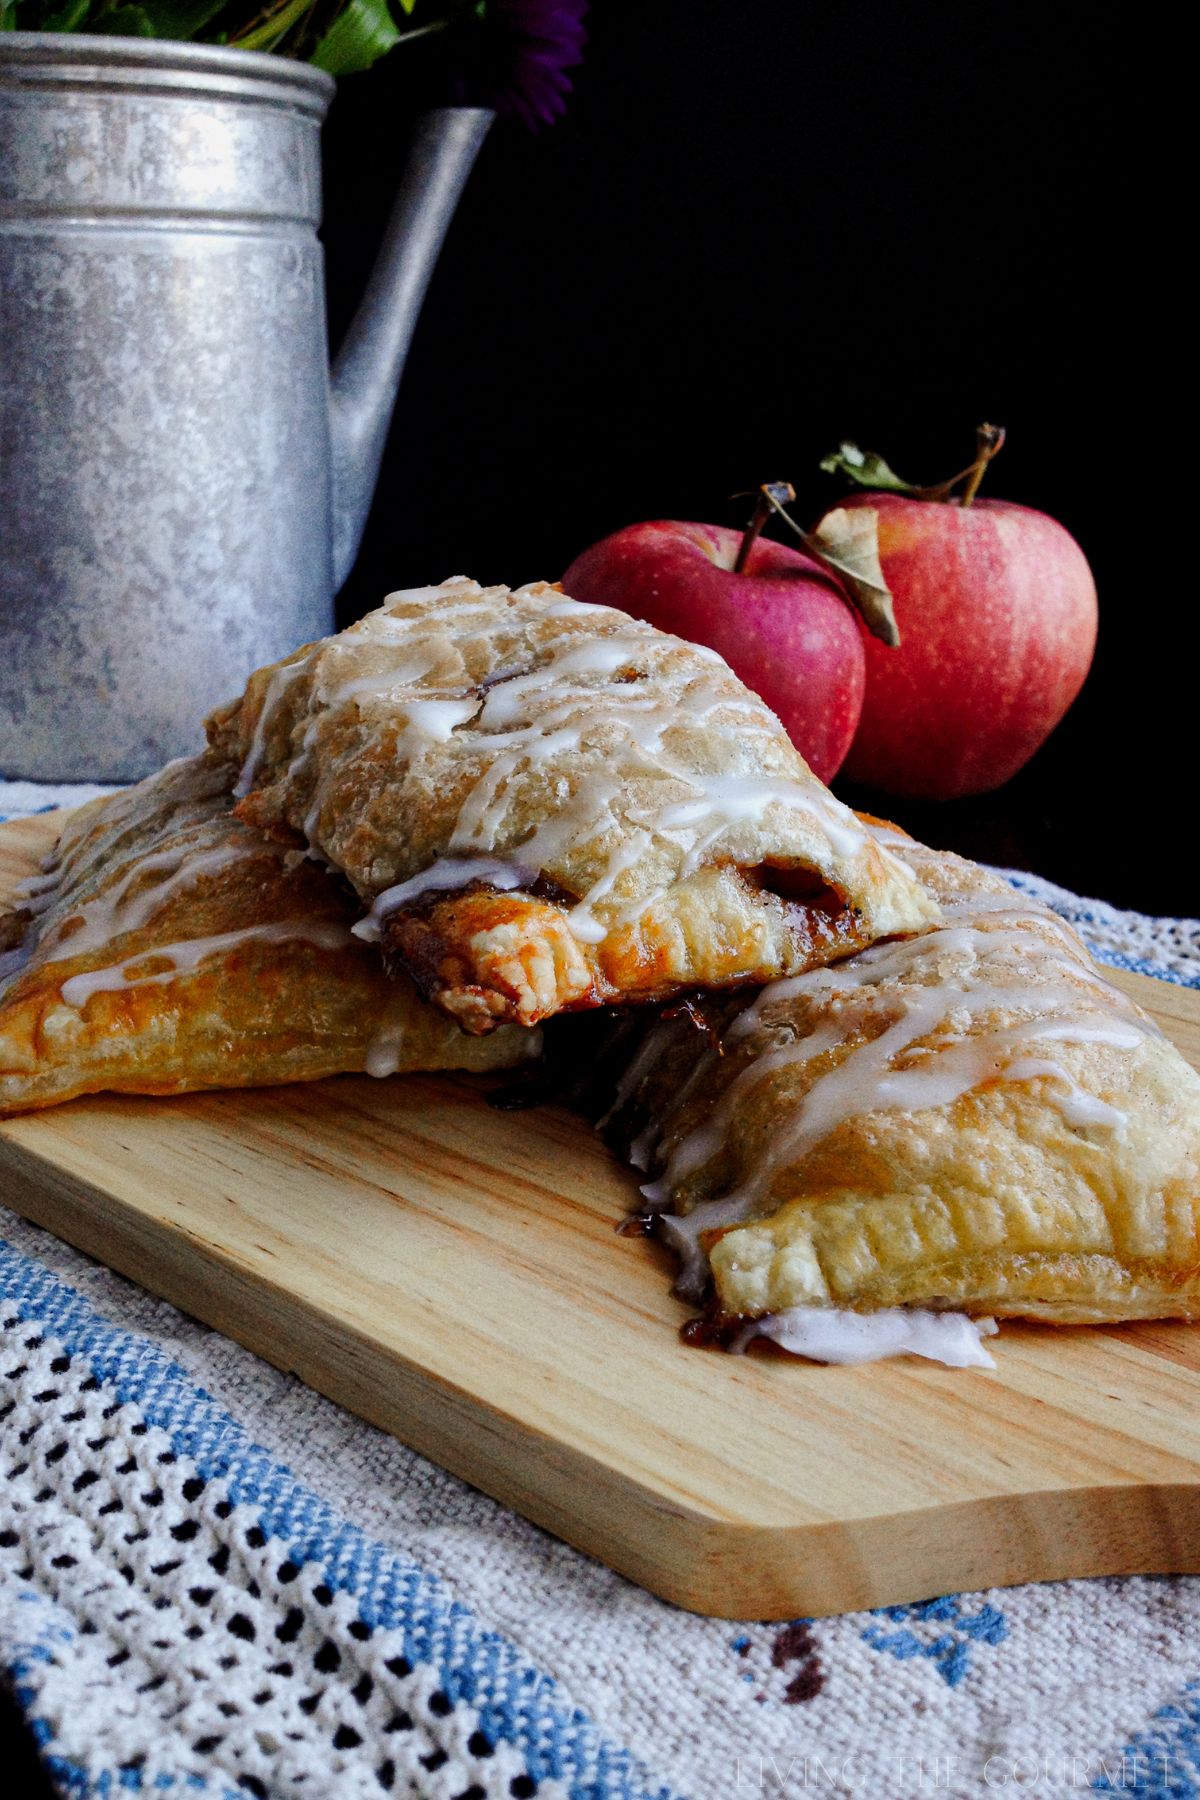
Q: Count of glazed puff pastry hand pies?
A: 3